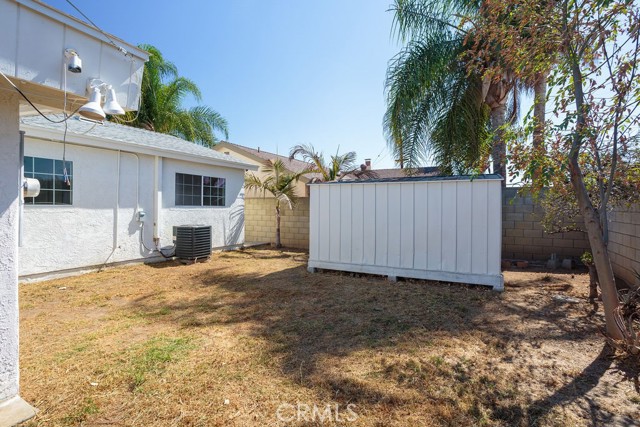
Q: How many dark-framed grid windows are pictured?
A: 2